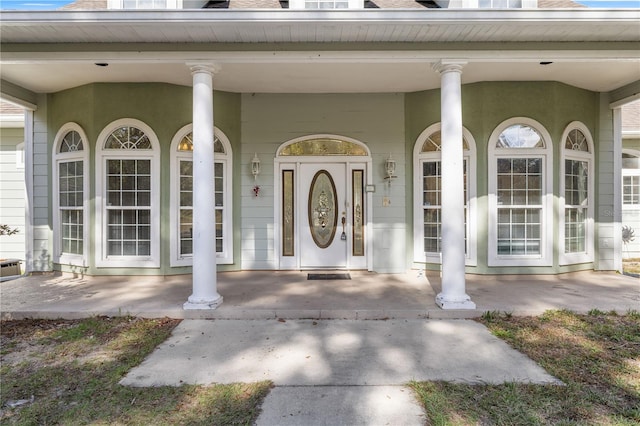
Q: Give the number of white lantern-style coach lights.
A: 2